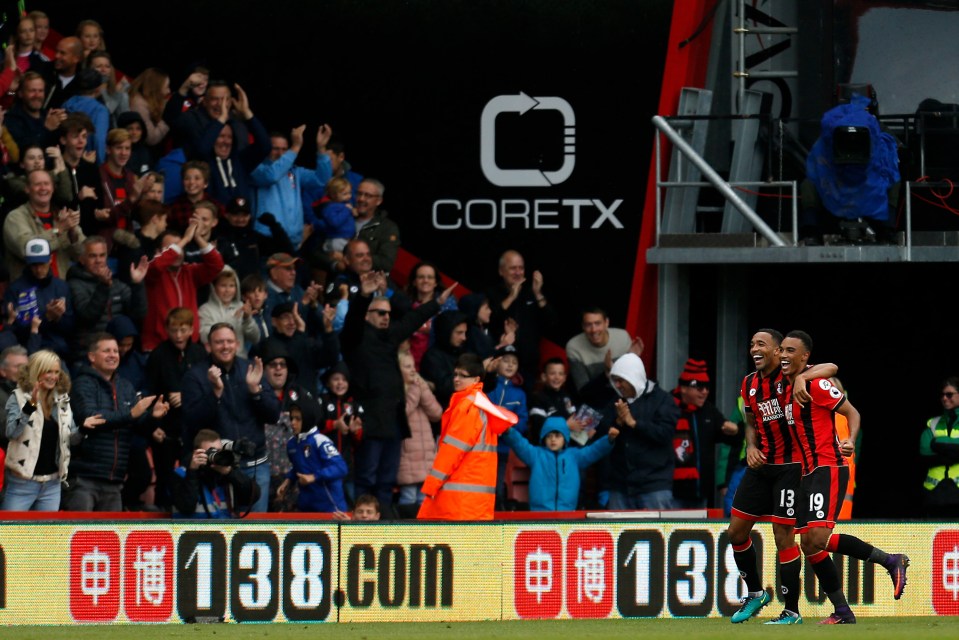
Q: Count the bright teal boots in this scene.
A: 2